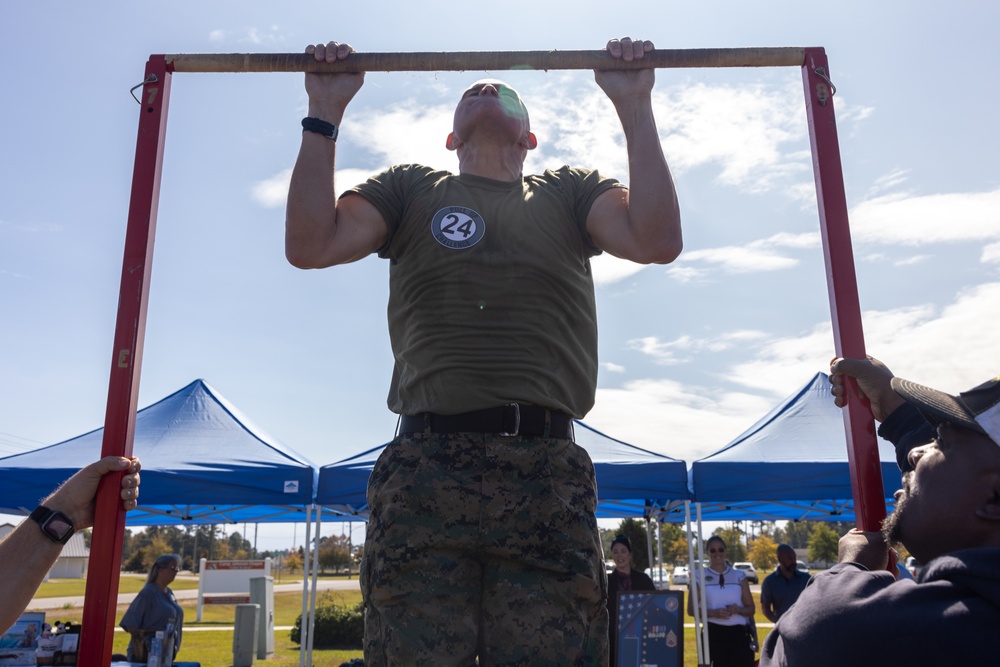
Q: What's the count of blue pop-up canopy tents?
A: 3